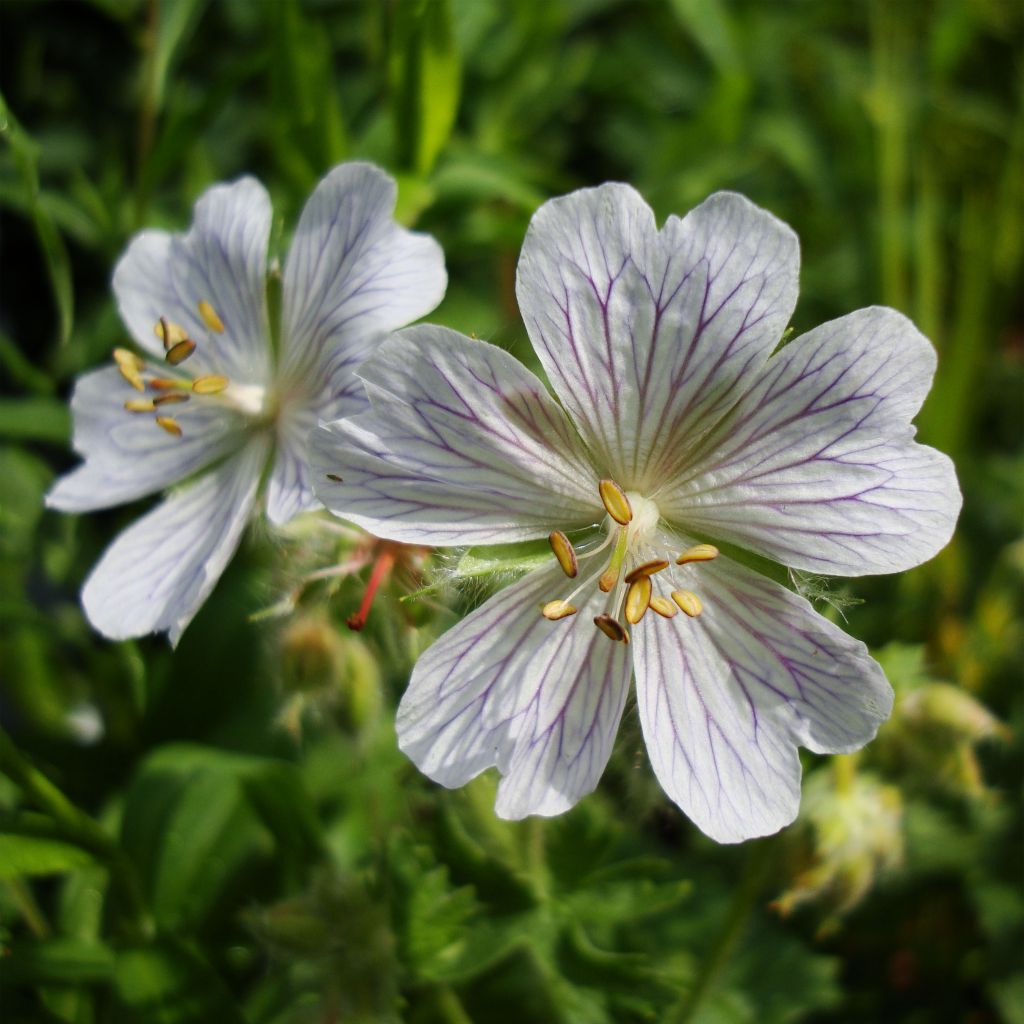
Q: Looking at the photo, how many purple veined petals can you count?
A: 10